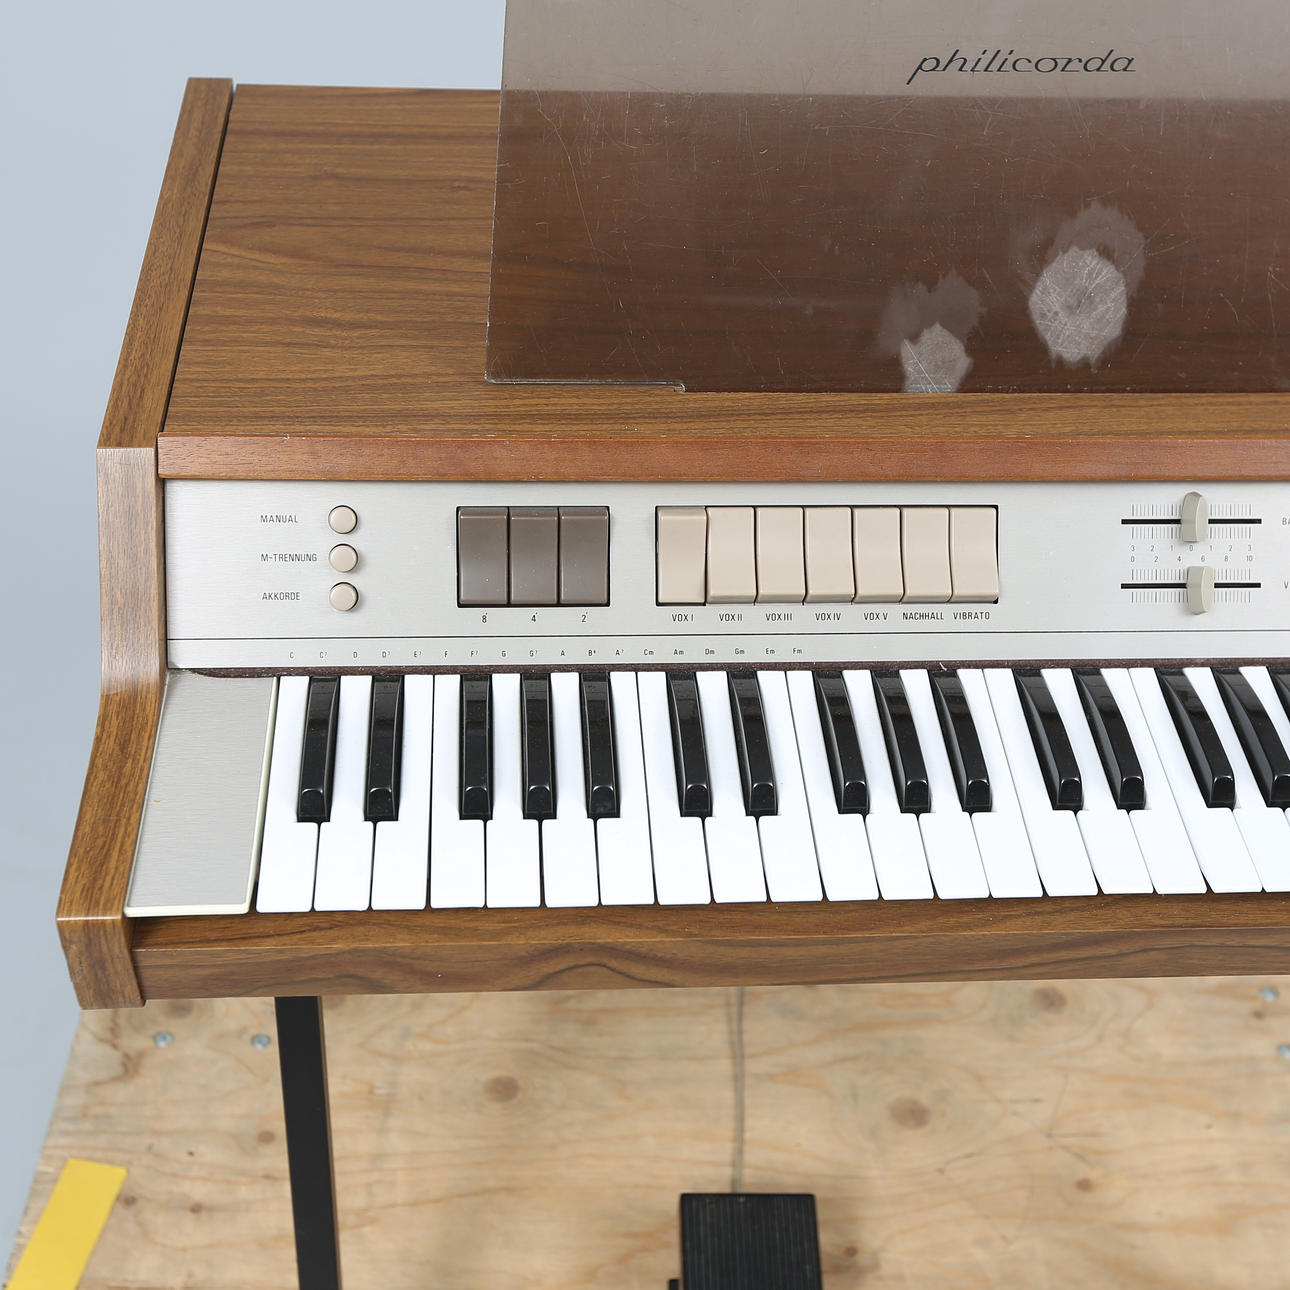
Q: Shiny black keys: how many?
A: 15